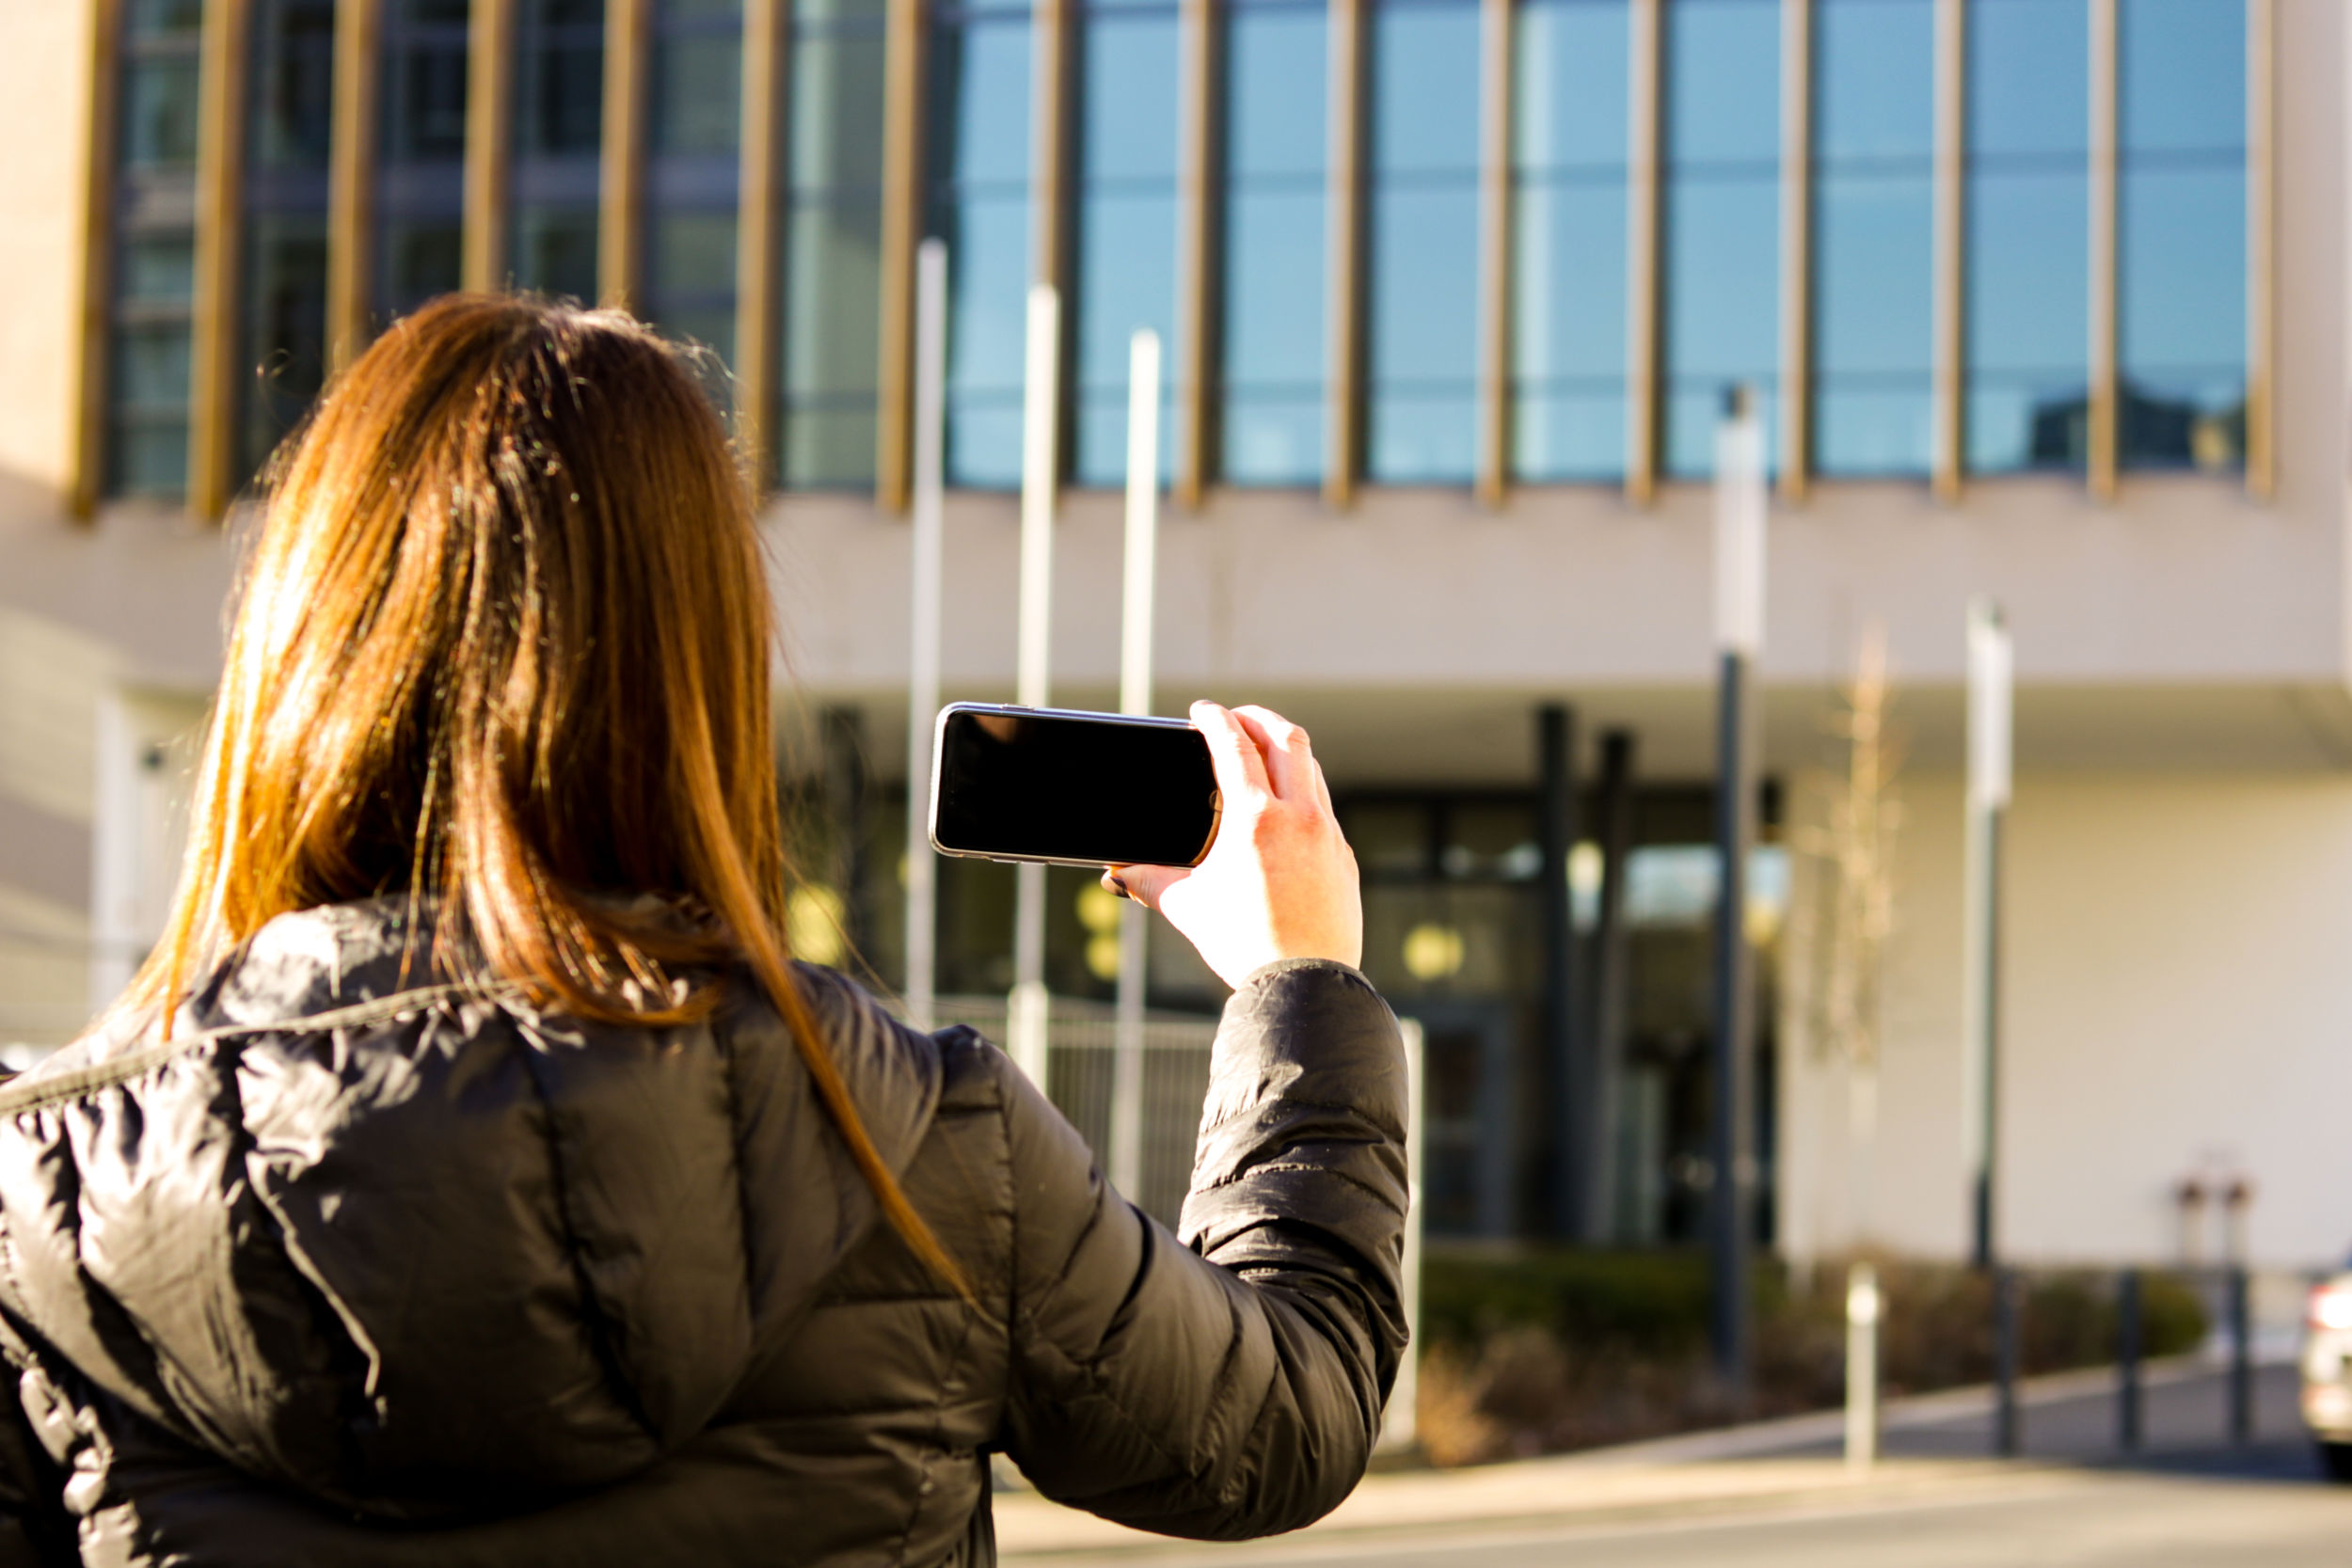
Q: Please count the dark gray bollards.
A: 3